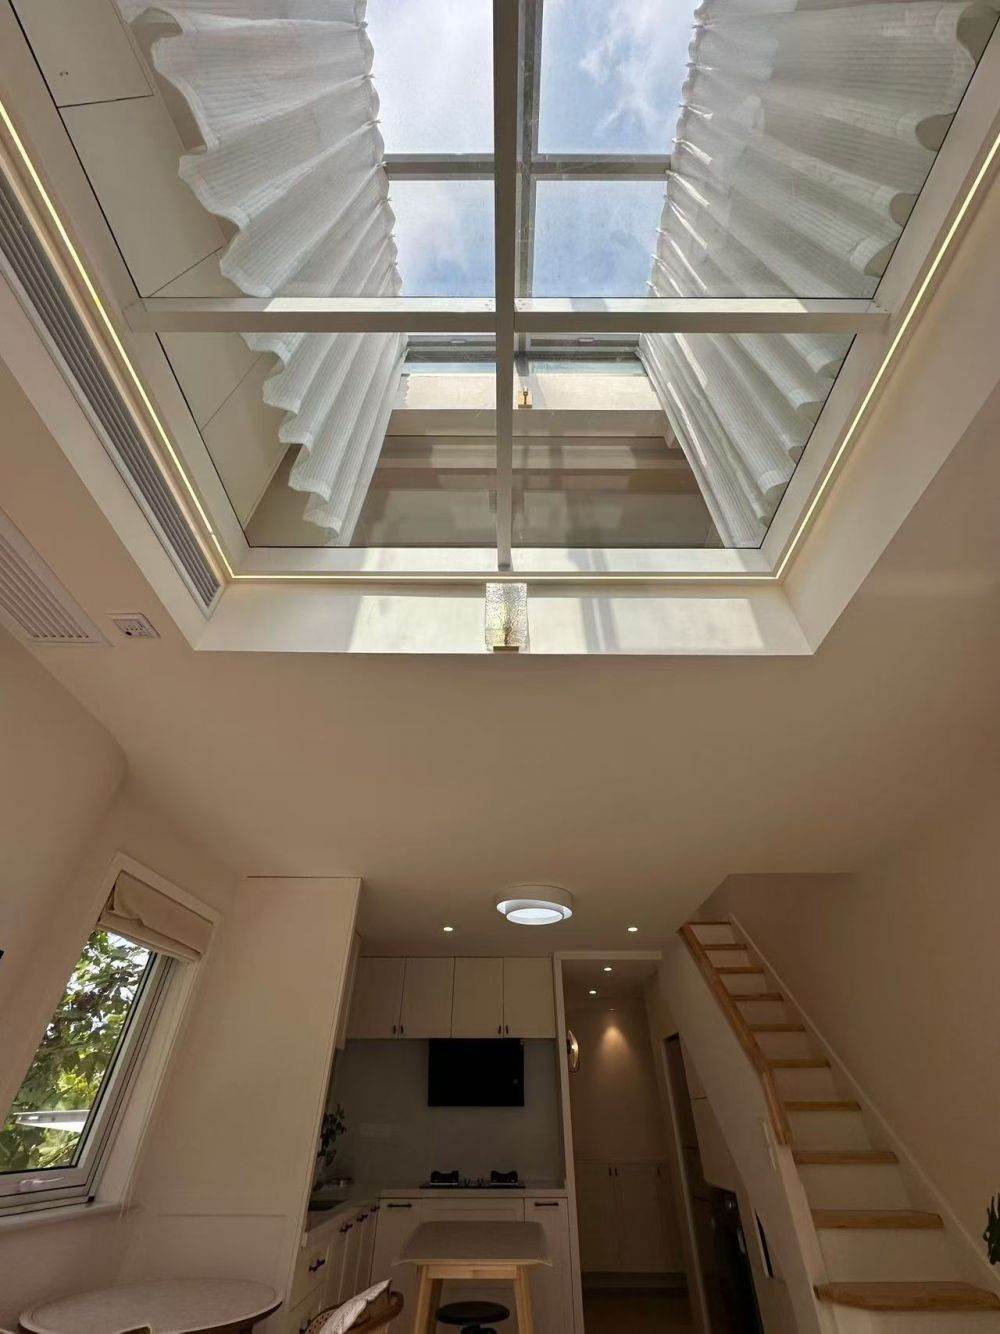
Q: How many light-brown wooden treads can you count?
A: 10